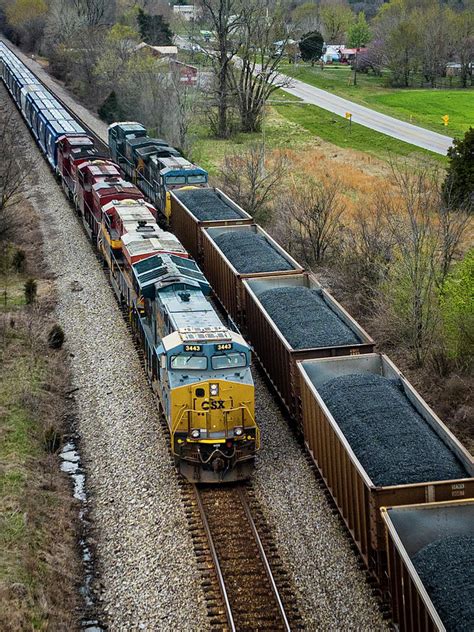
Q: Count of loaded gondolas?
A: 5